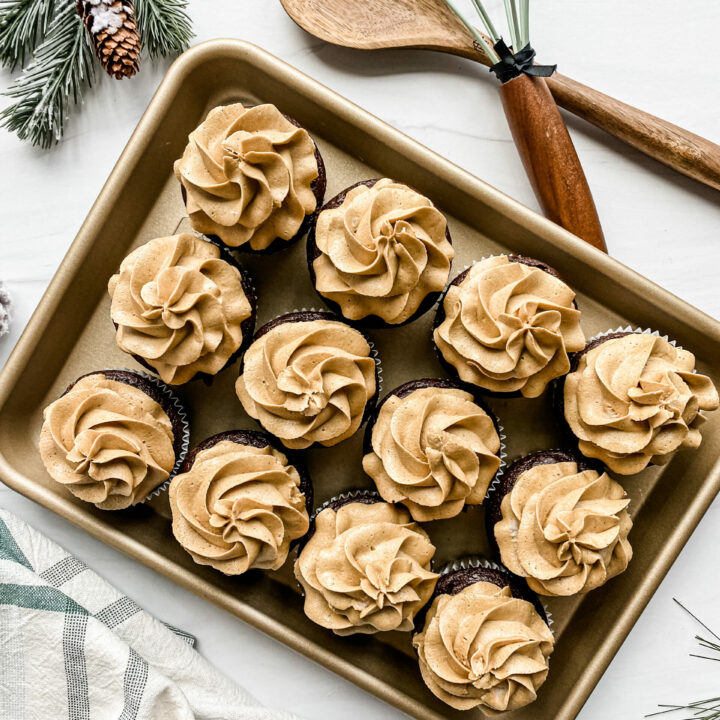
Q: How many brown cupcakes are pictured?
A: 12